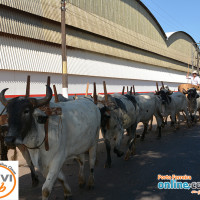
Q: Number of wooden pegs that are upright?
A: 12